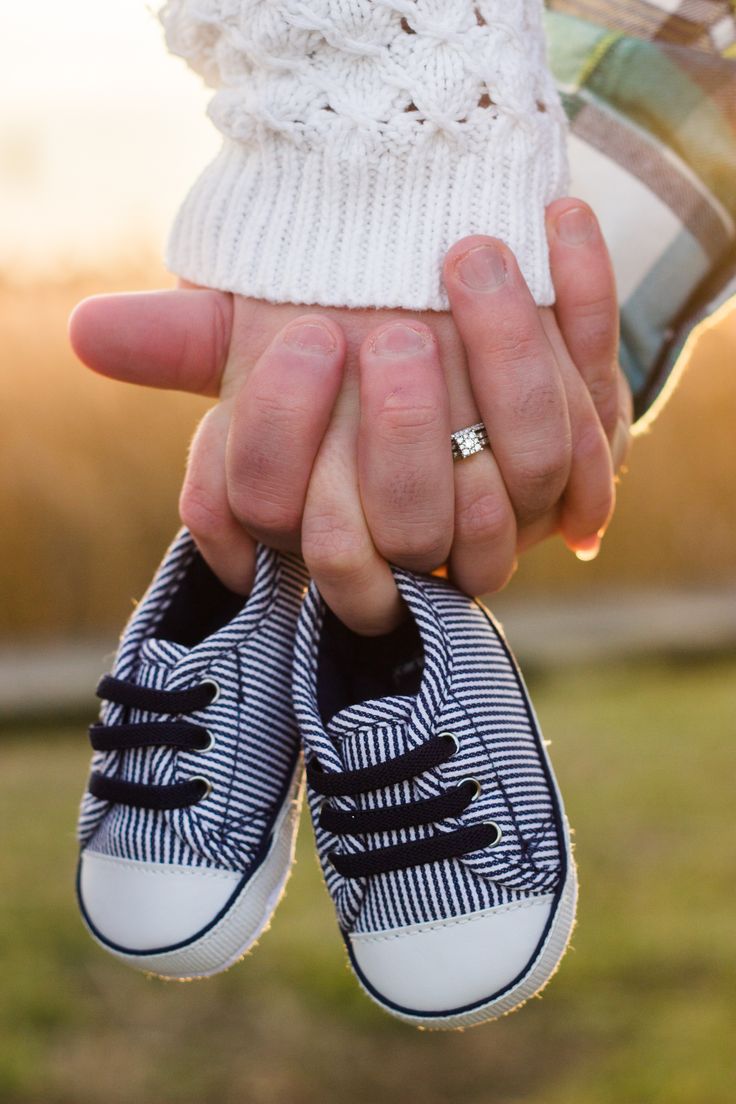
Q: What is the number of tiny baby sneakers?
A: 2